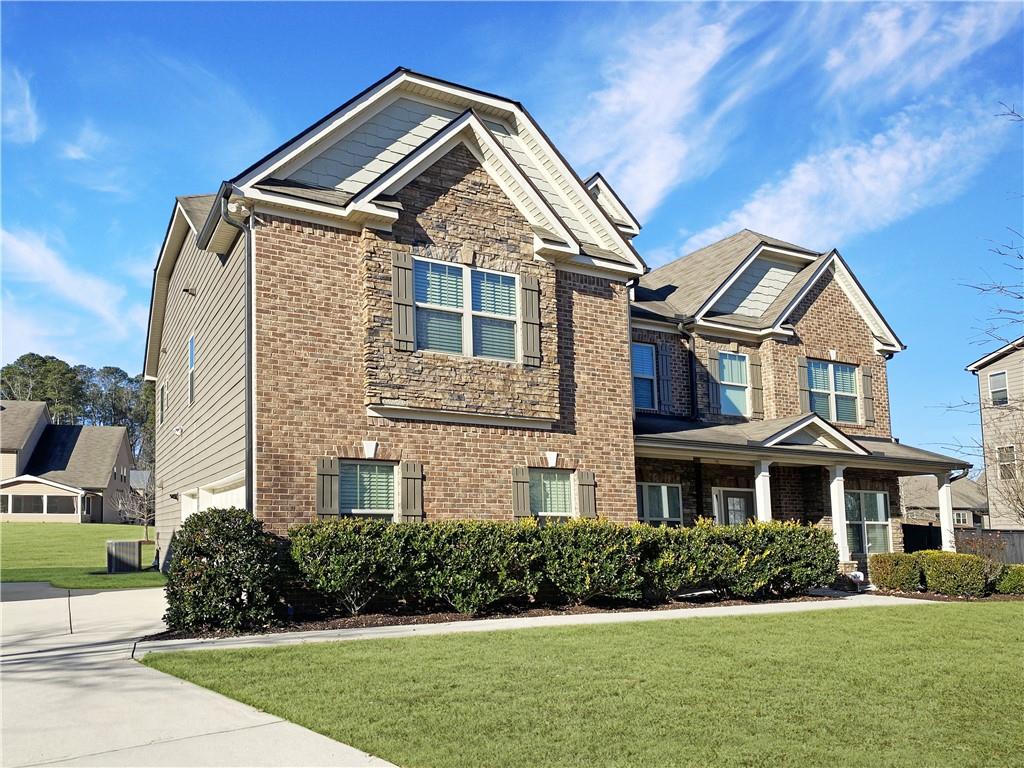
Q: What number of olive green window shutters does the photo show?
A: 11